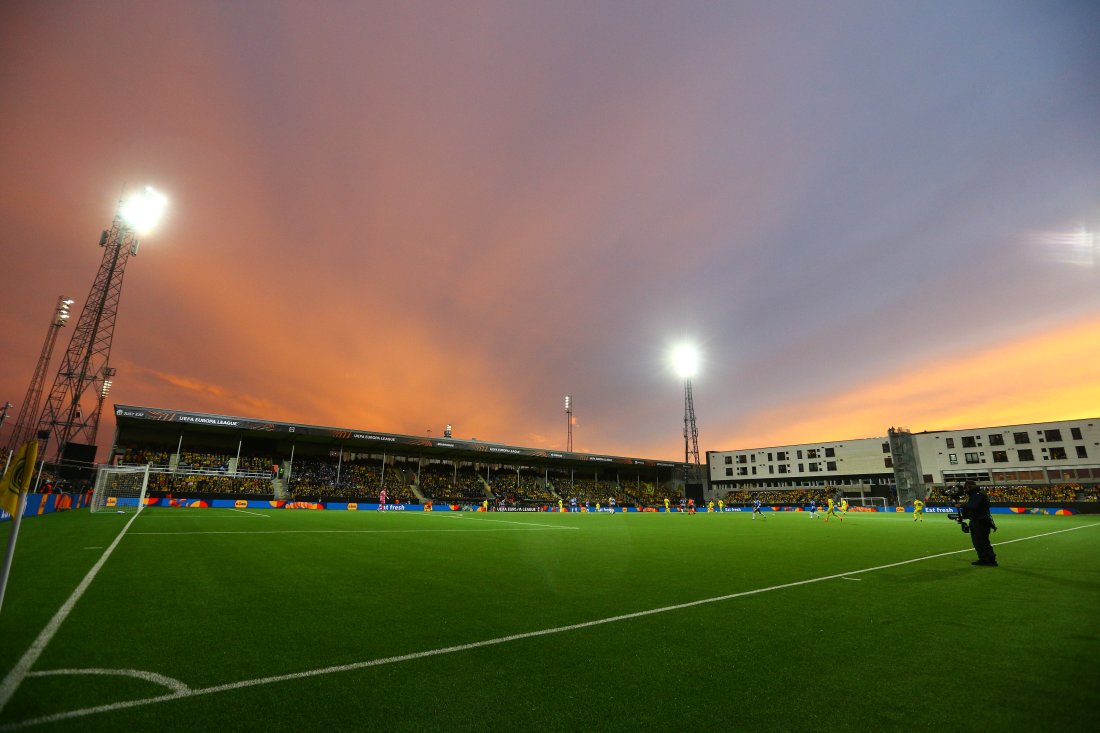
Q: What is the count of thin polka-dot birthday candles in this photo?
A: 0